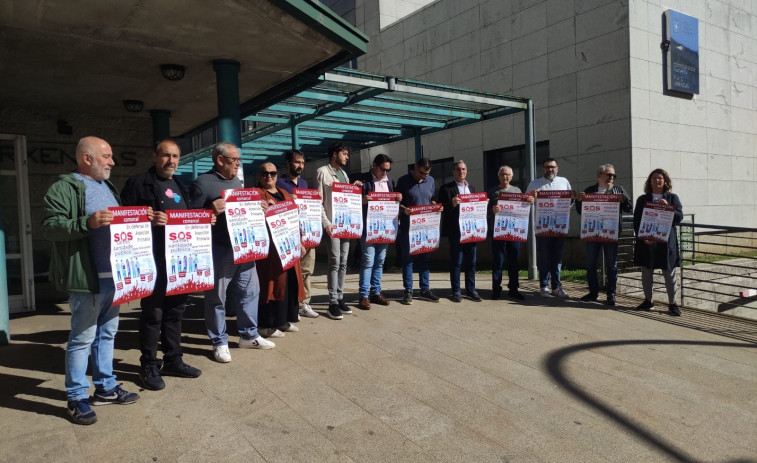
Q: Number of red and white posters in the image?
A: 13